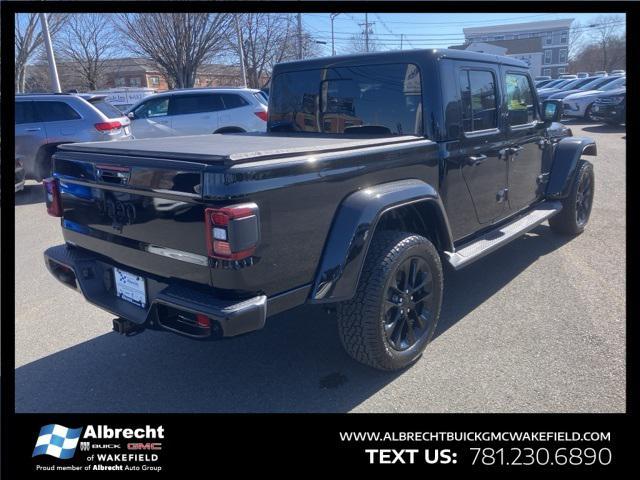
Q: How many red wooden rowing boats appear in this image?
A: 0